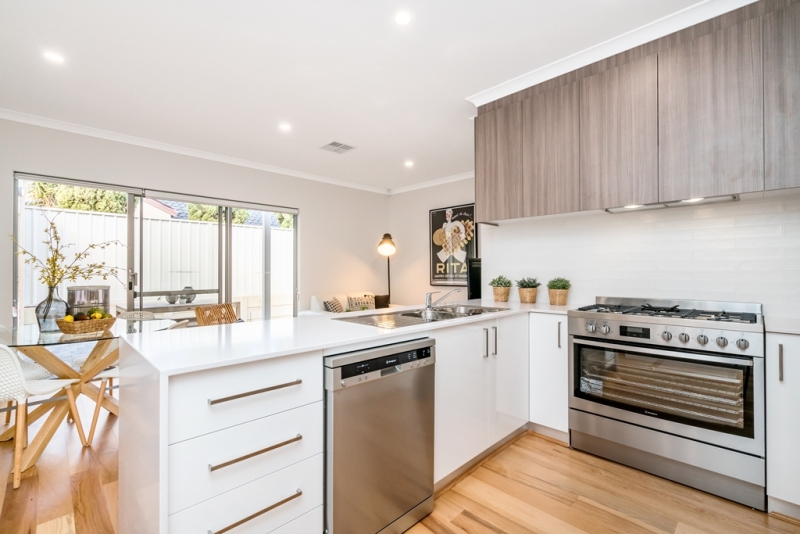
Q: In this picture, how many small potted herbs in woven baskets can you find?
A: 3